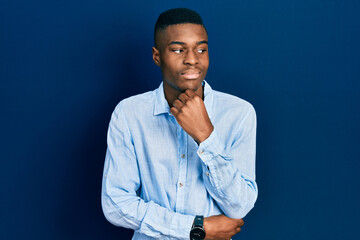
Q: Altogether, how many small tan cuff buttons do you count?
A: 2